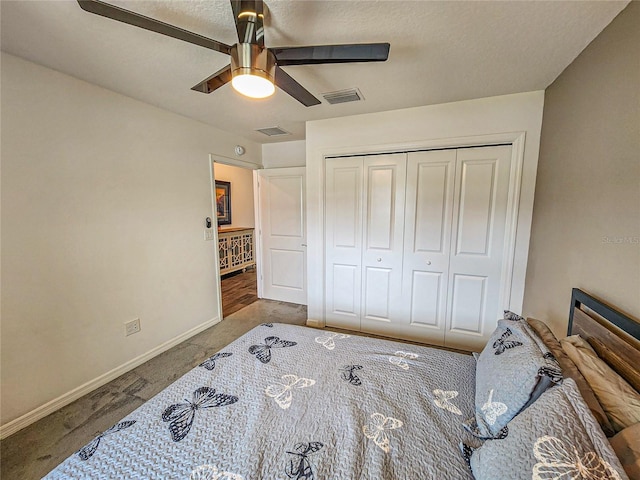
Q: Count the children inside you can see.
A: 0